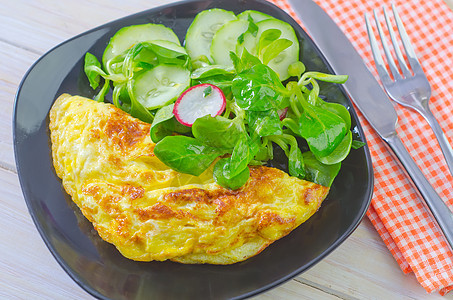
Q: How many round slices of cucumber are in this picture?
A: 6